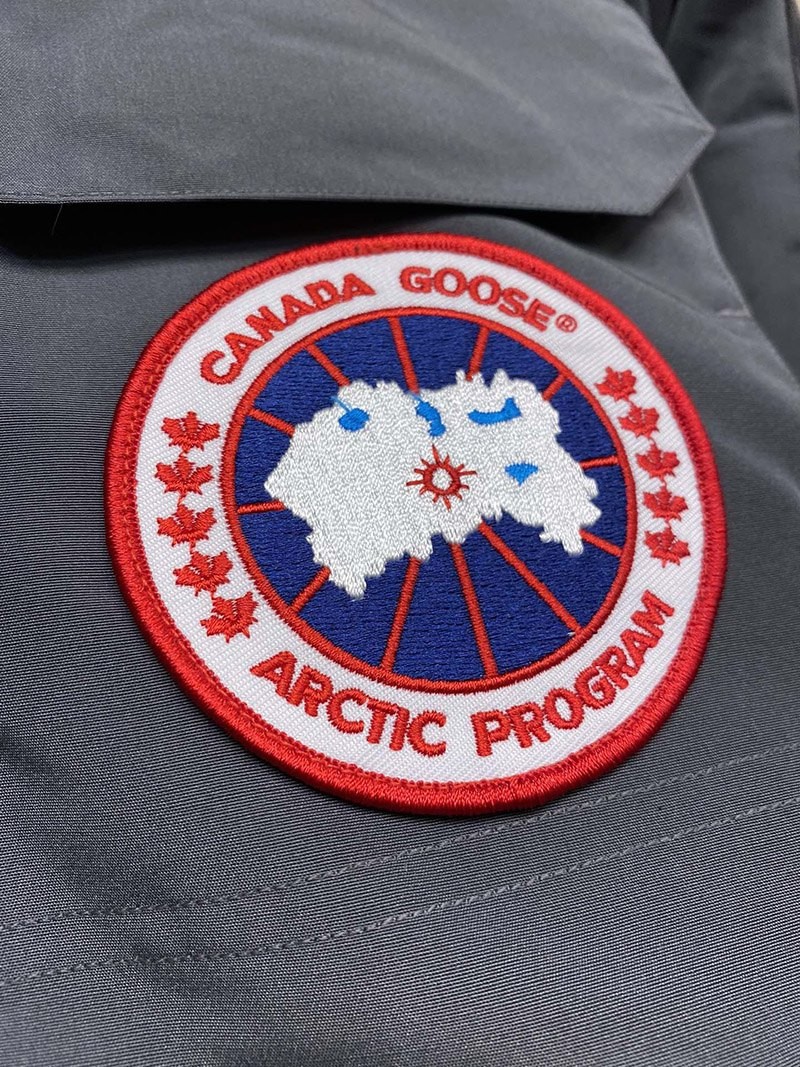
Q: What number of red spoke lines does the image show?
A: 12